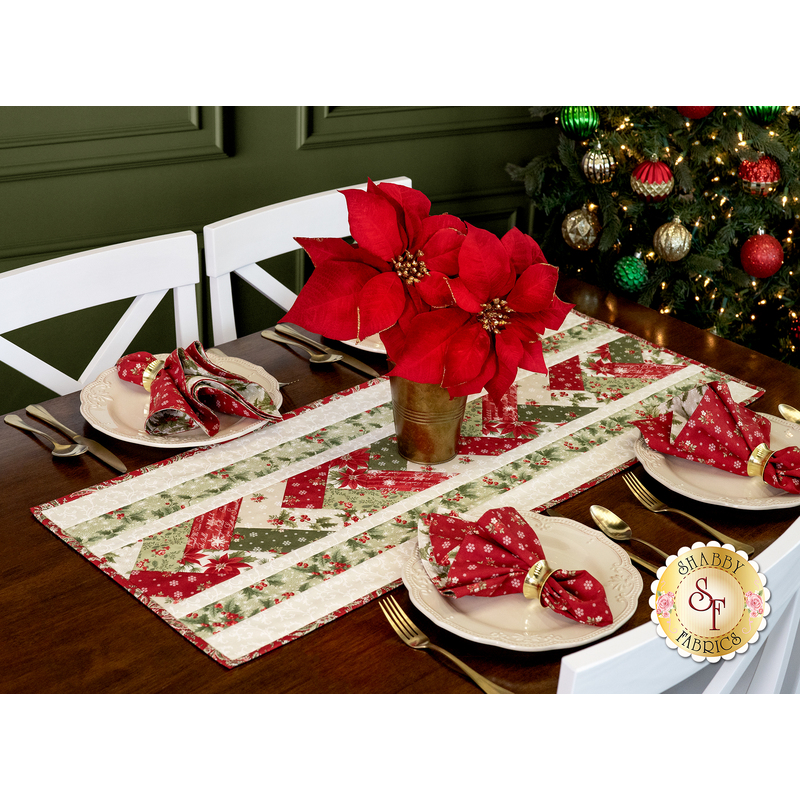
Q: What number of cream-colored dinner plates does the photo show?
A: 4